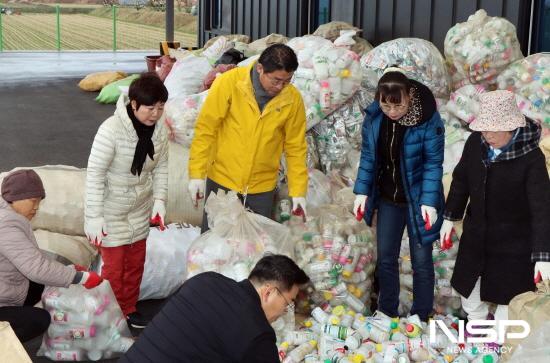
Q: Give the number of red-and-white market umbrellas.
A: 0